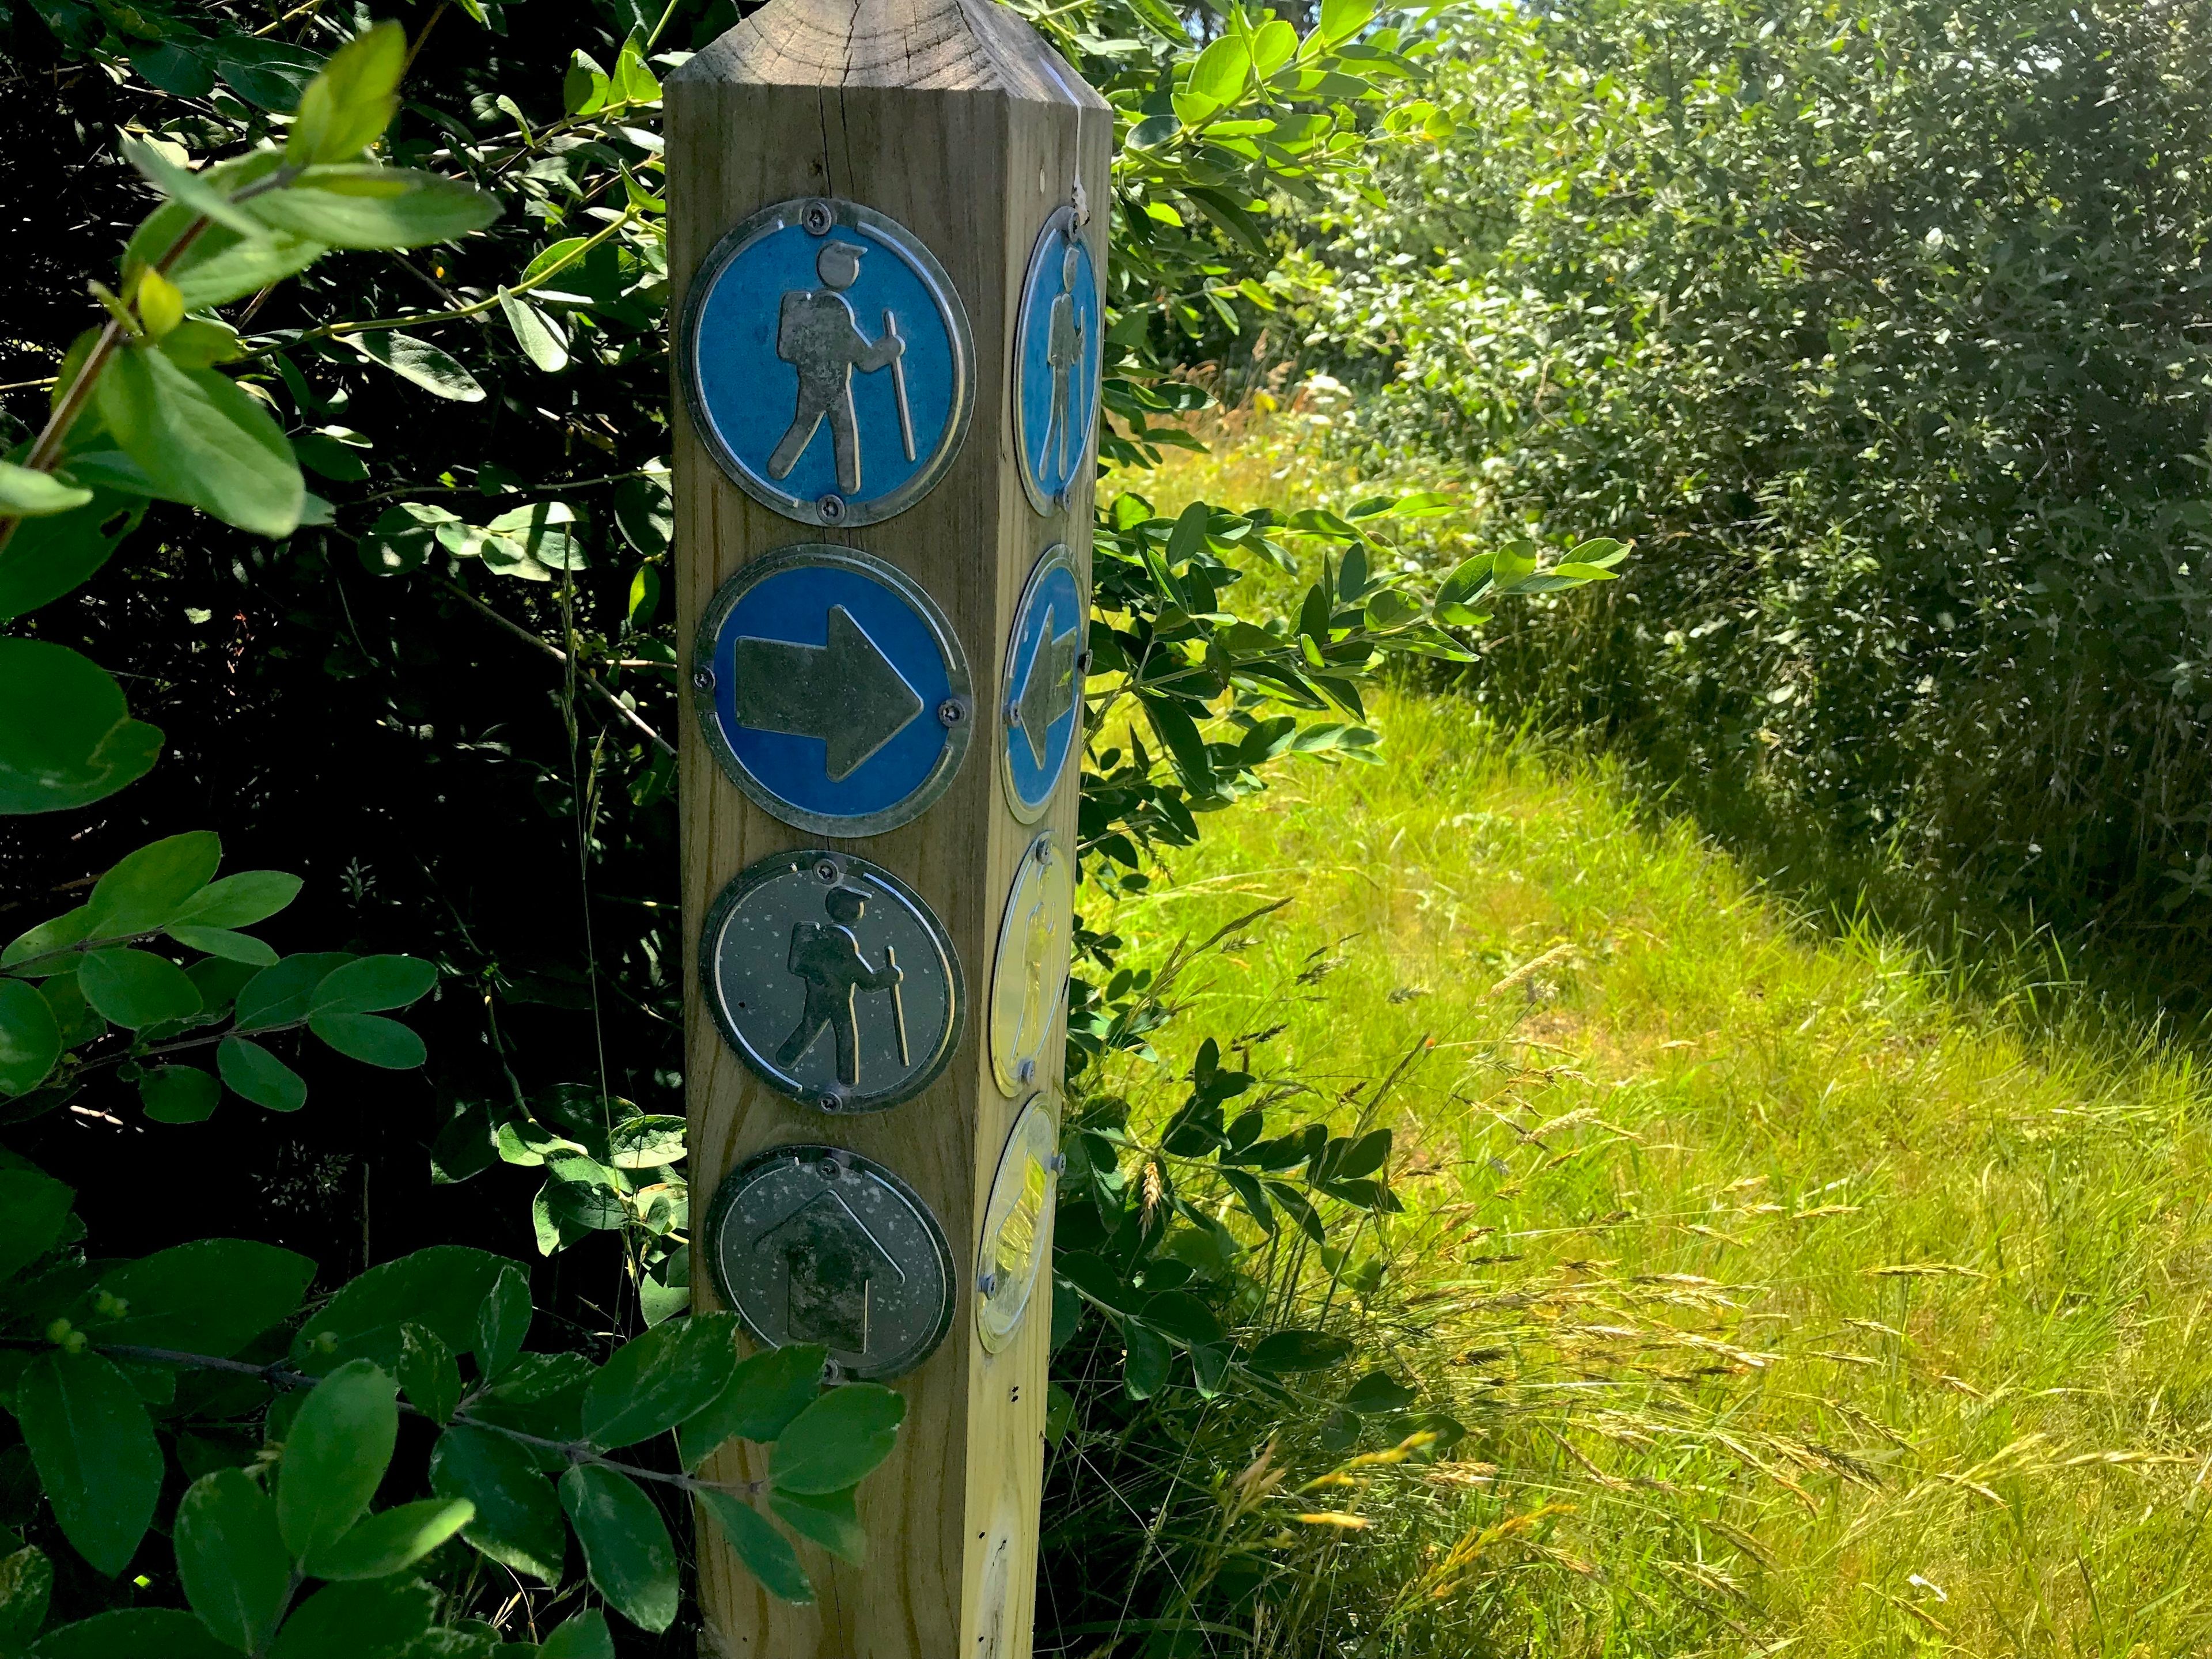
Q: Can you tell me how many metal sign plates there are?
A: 8